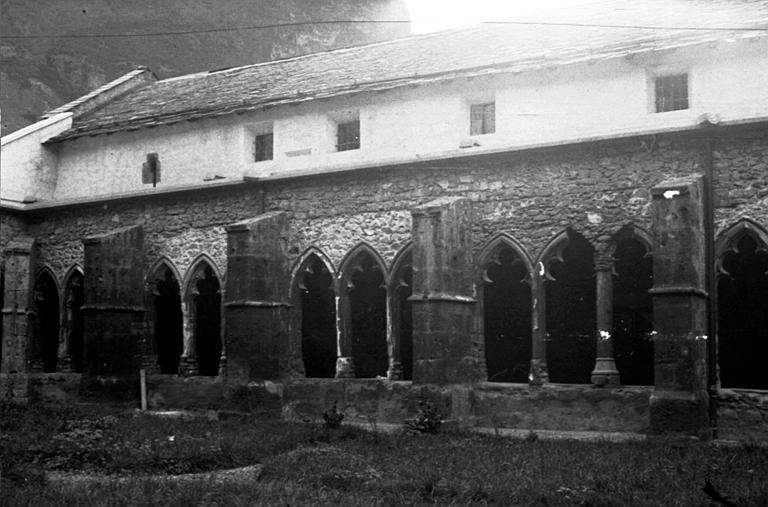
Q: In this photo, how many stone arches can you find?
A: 11